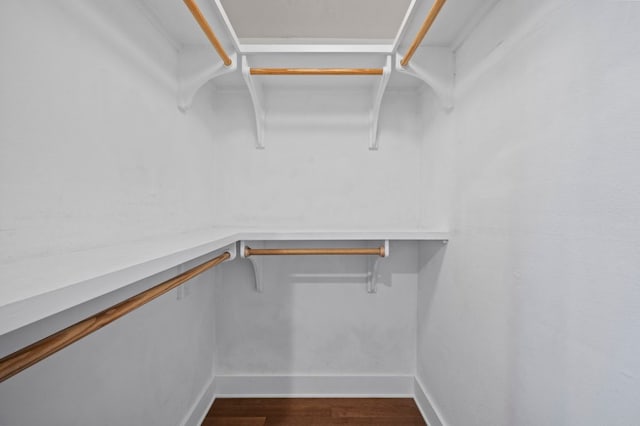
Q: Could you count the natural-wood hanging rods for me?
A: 5